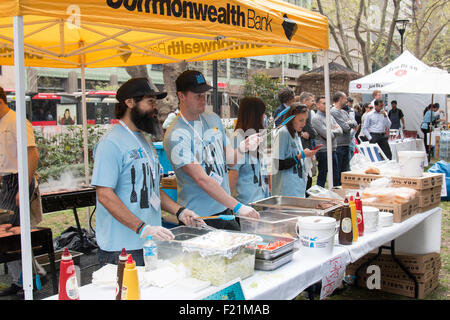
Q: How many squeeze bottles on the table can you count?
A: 6